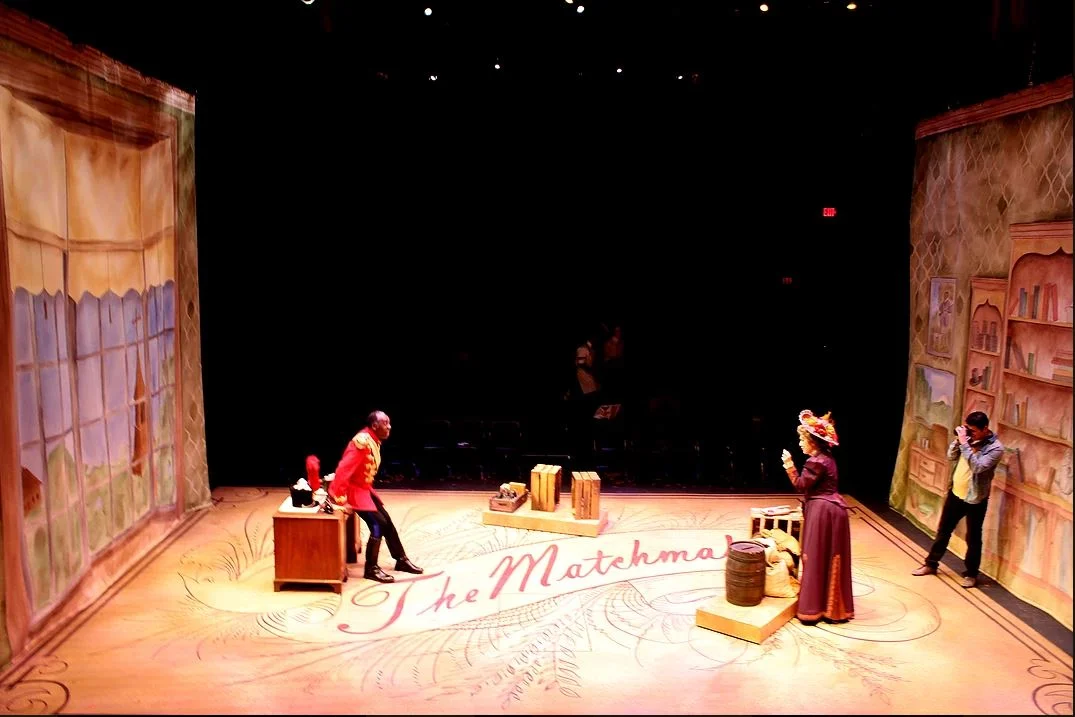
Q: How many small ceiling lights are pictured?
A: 10